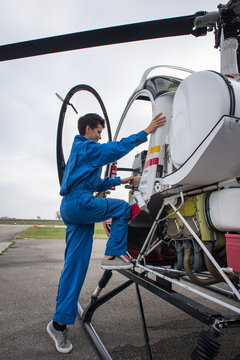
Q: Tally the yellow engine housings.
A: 1